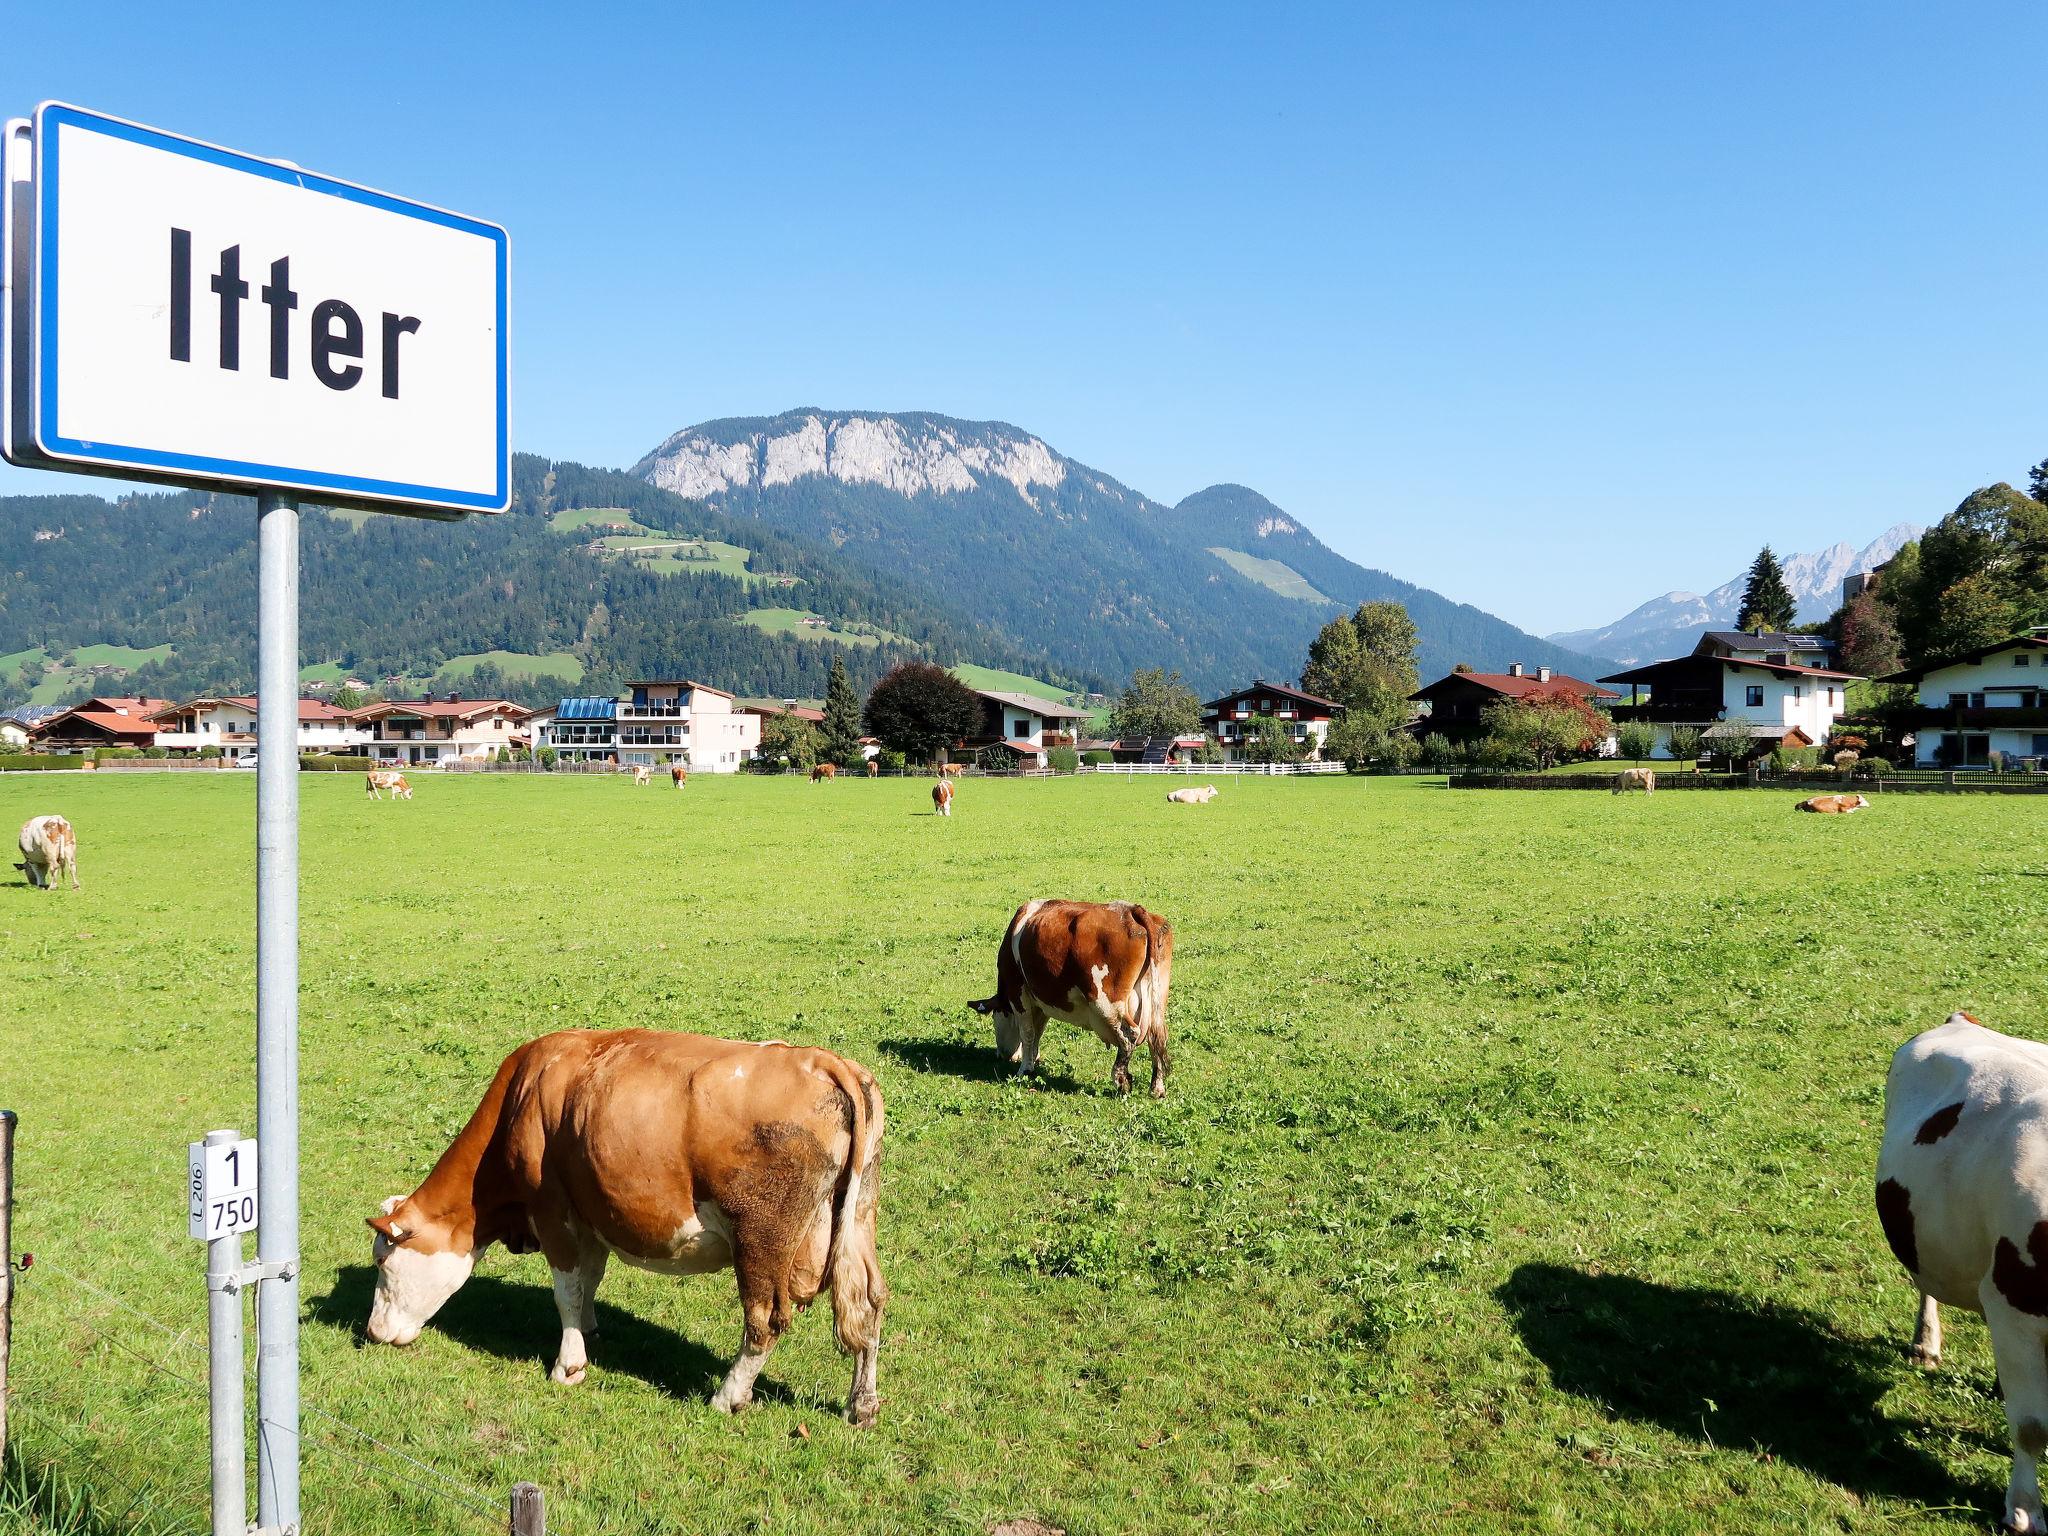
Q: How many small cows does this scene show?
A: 11